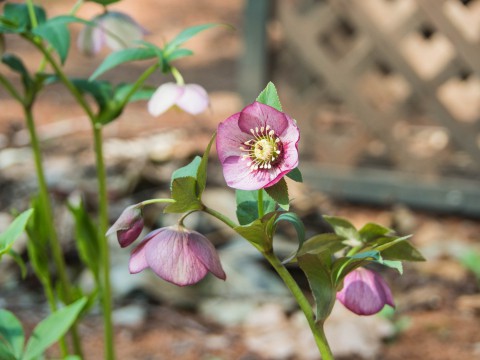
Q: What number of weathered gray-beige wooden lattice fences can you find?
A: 1